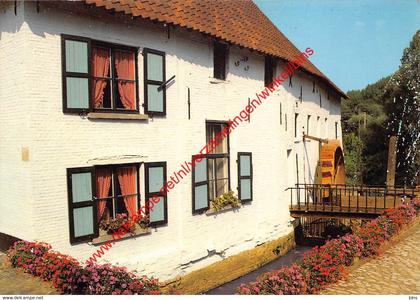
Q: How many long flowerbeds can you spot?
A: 2